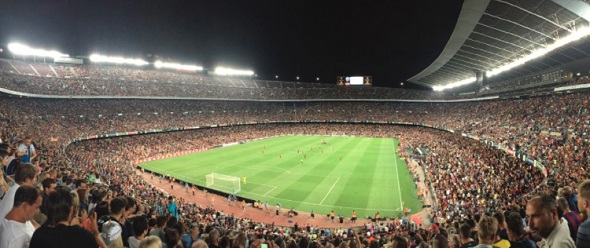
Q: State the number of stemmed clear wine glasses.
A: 0